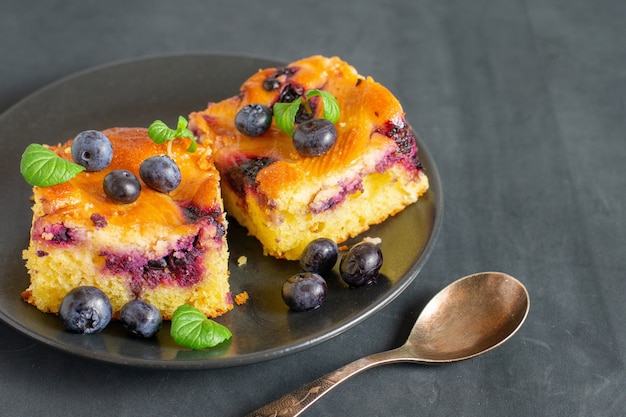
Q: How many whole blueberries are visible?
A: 10